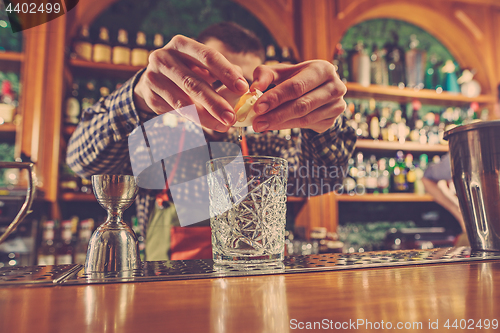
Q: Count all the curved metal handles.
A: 1